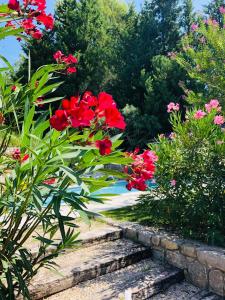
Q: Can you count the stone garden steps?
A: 3